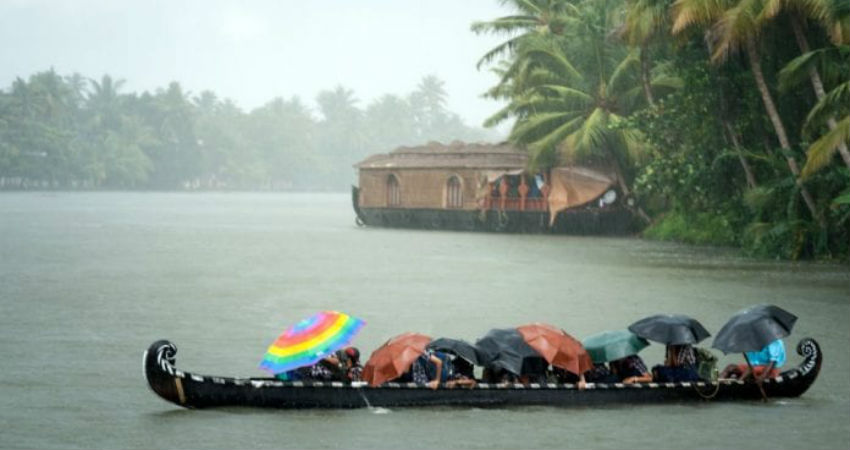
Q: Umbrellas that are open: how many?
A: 8